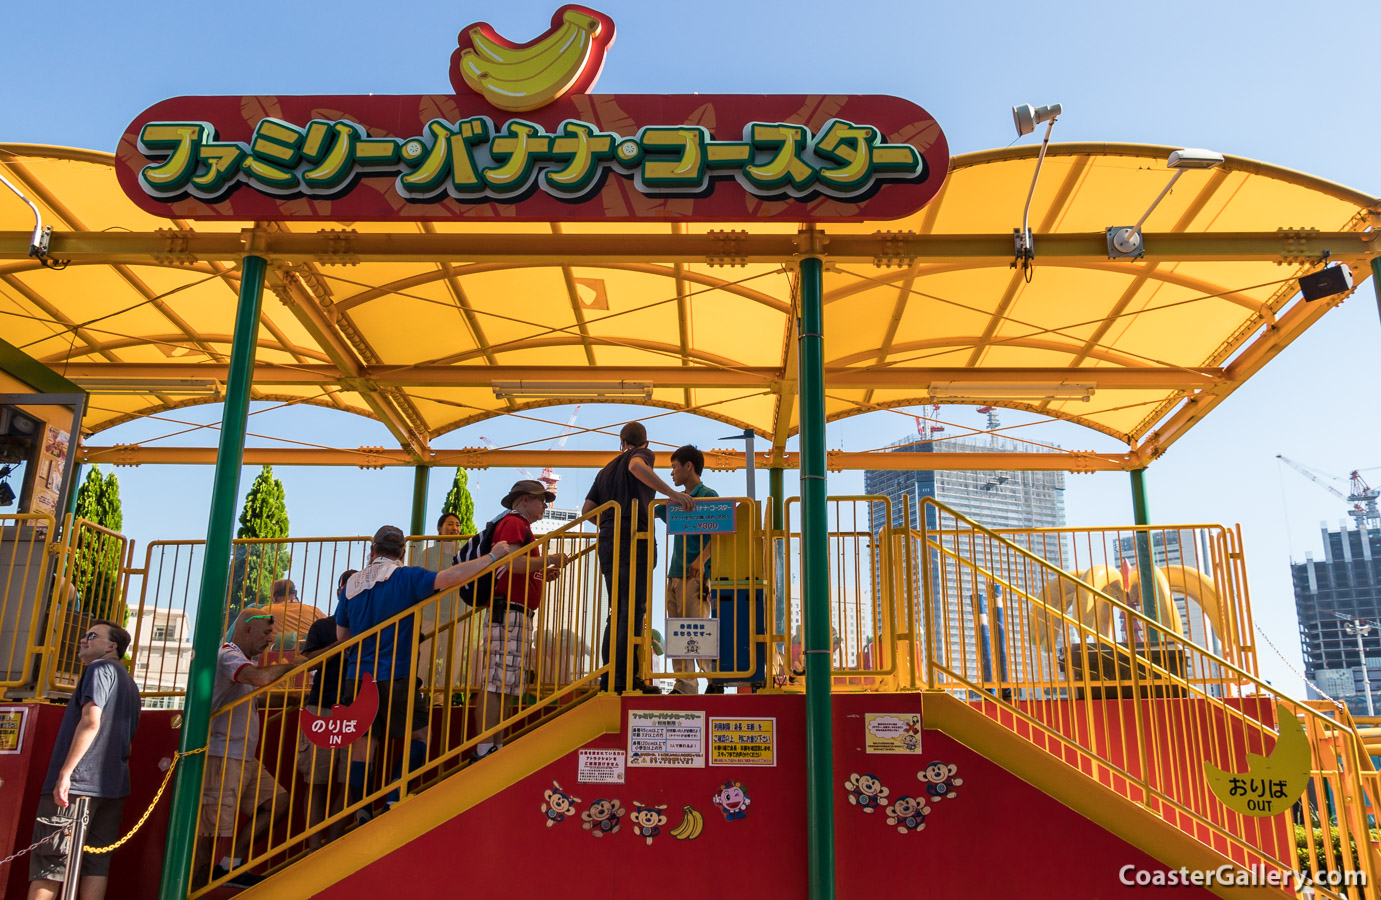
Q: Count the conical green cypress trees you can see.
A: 3